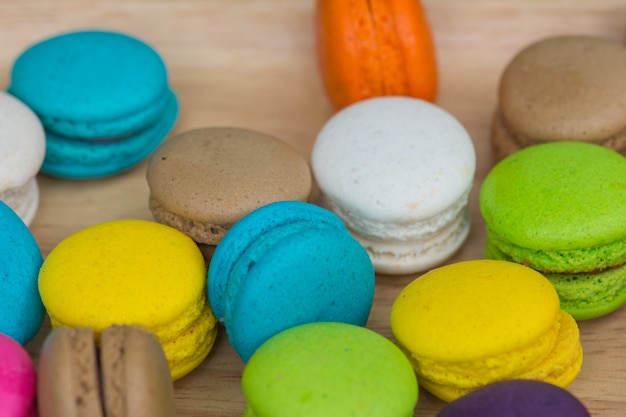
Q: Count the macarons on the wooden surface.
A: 15